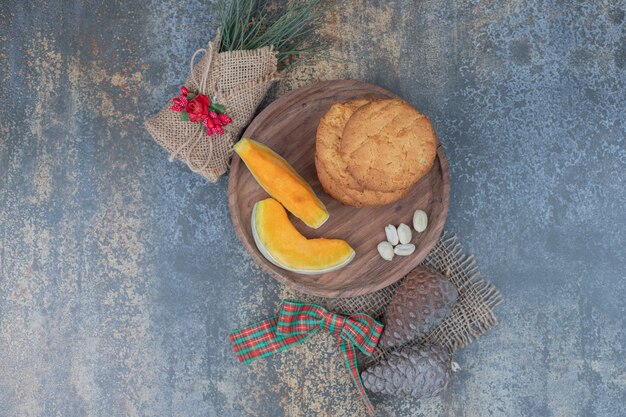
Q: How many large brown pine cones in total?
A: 2